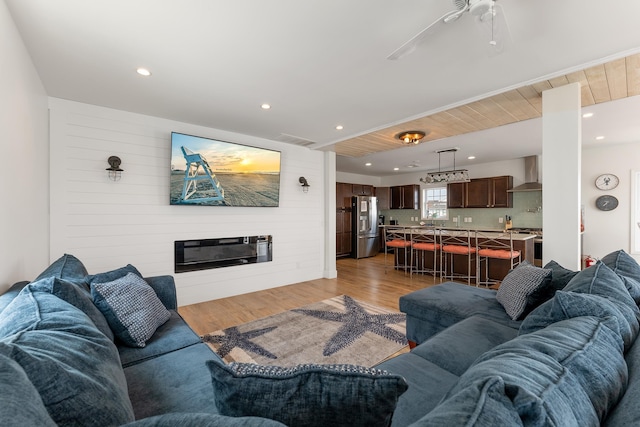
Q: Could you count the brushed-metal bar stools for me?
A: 4